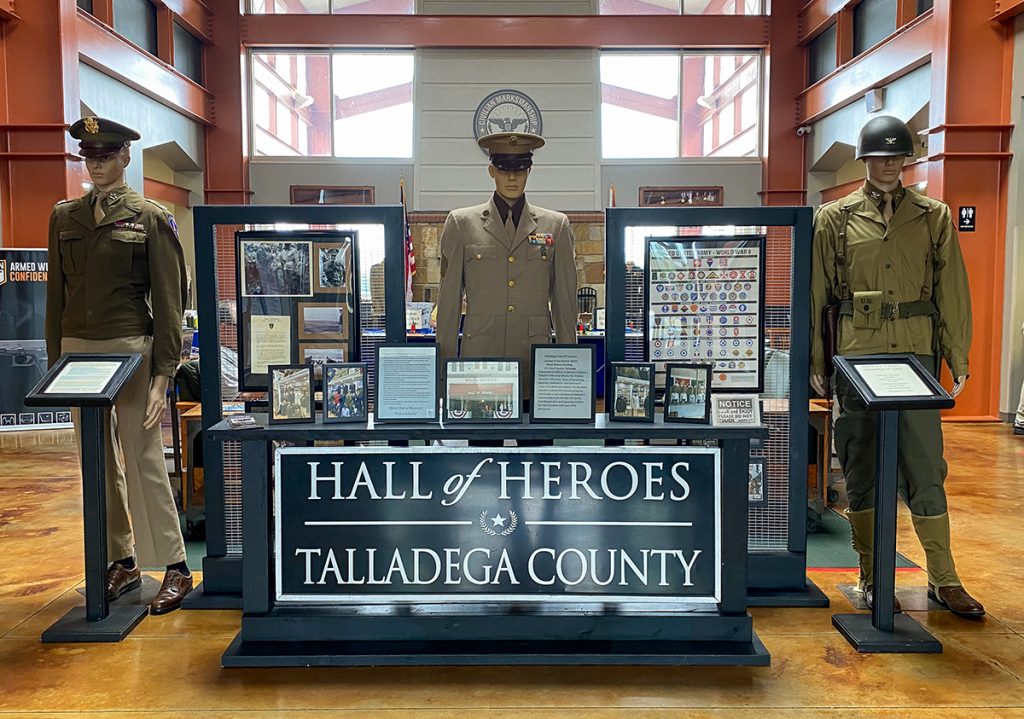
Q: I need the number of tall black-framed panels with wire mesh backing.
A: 2